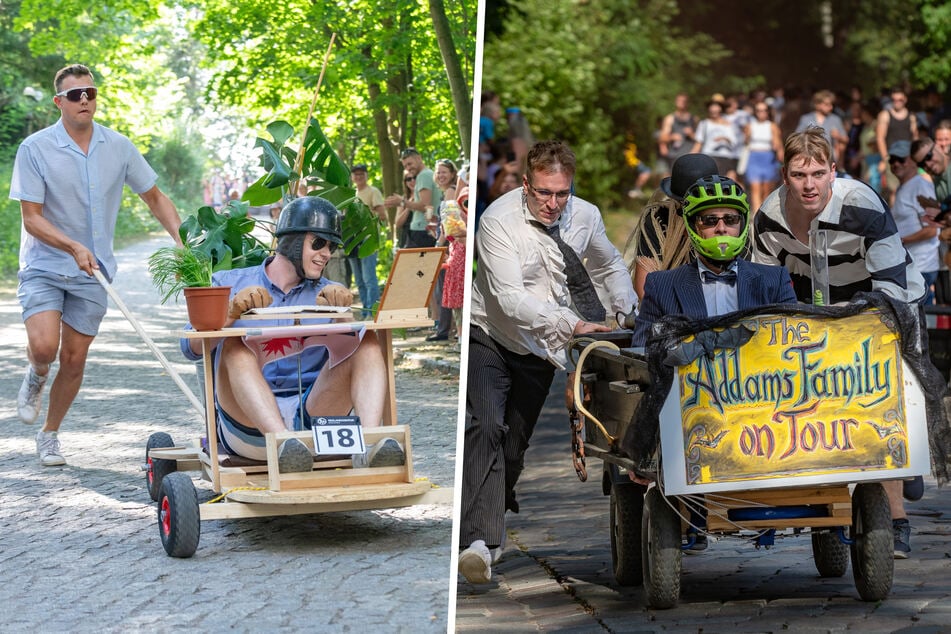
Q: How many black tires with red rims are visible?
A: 2